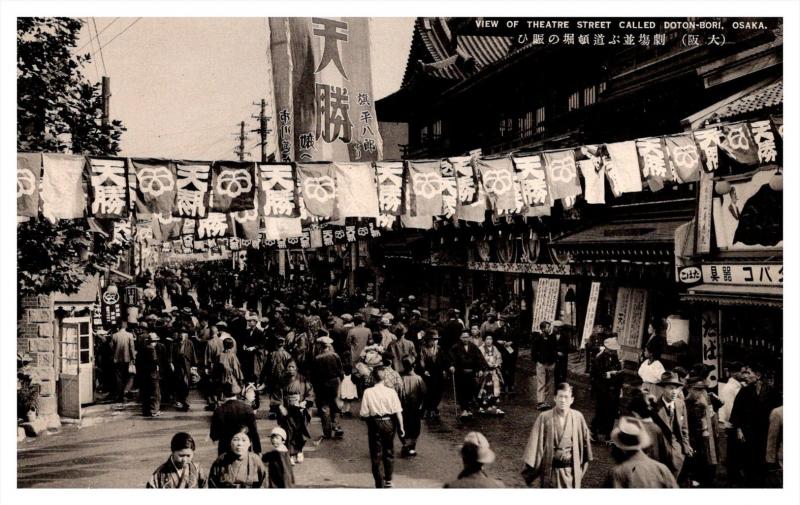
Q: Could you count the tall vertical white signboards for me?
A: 3